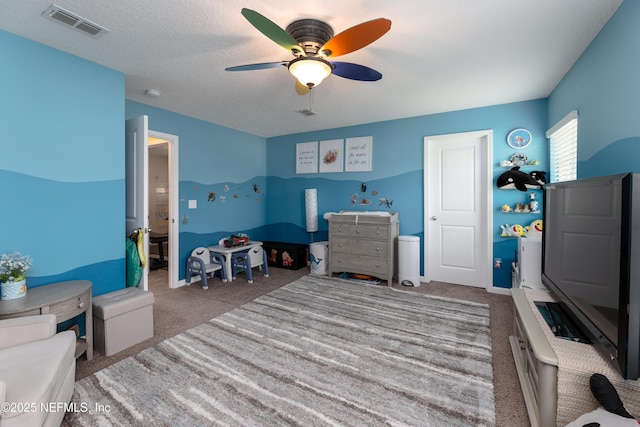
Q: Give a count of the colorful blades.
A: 5